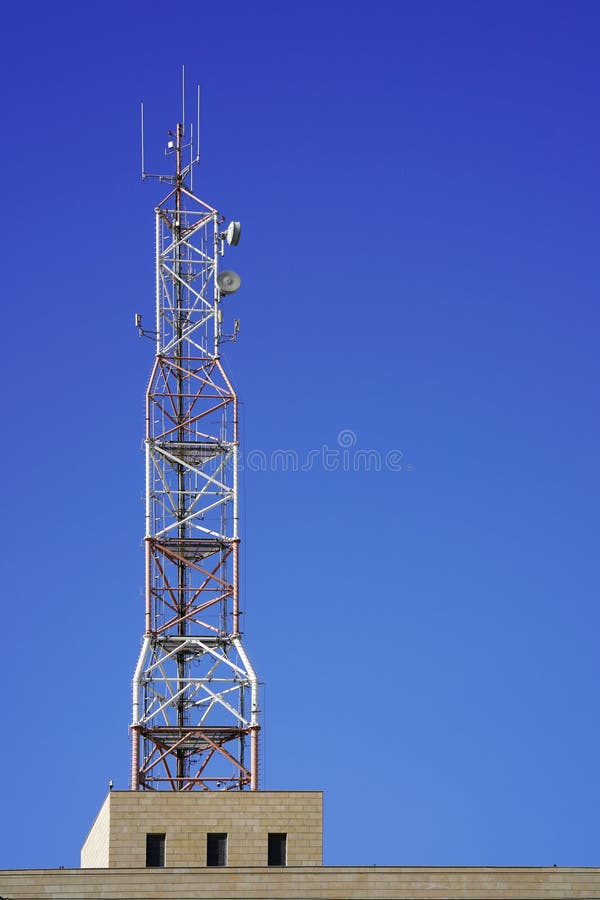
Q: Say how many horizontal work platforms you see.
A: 4